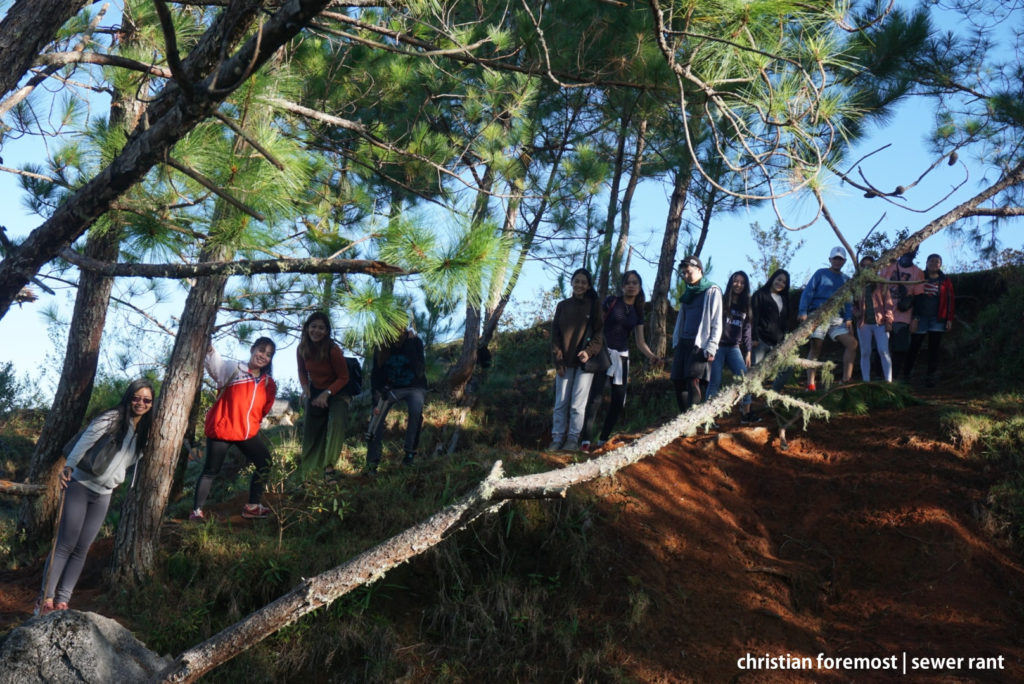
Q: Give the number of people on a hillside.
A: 13